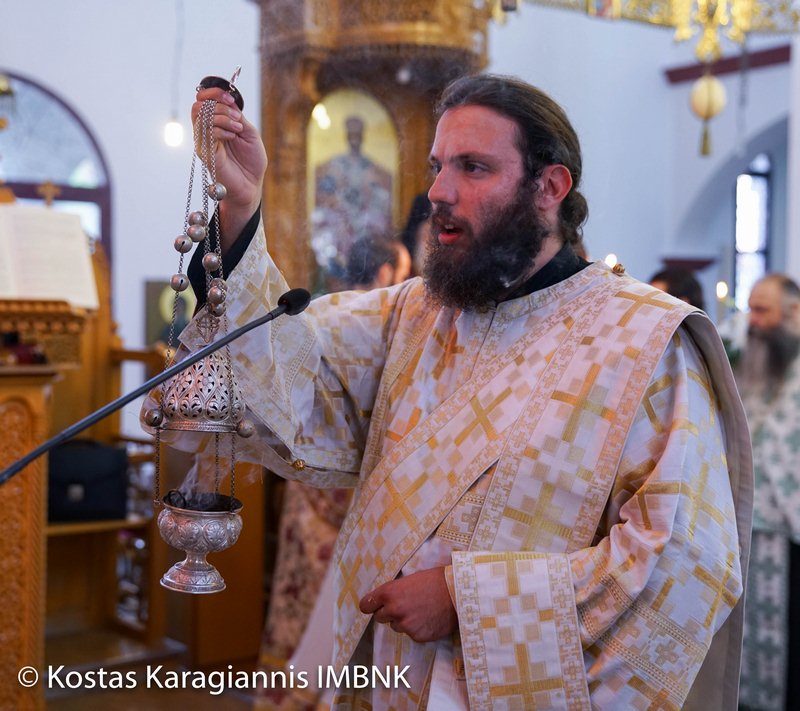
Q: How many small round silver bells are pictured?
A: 11